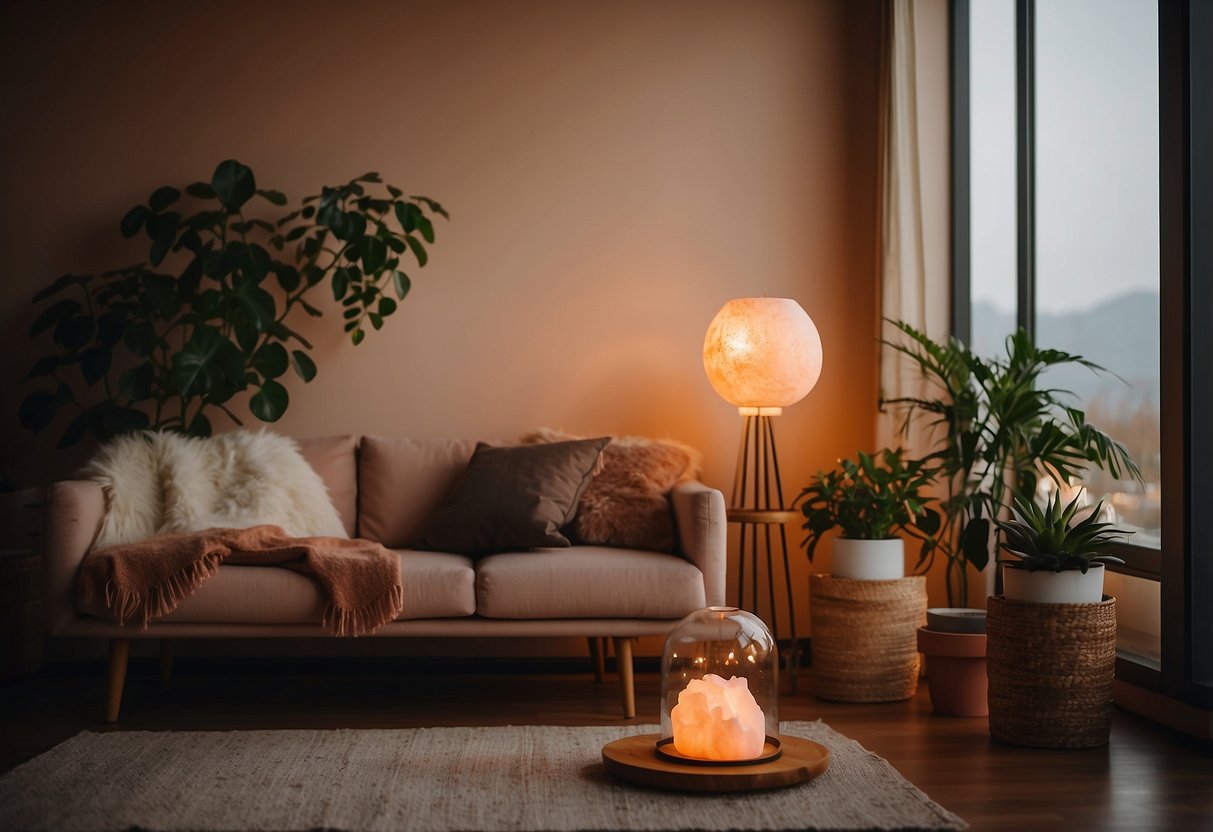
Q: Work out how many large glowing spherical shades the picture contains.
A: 1